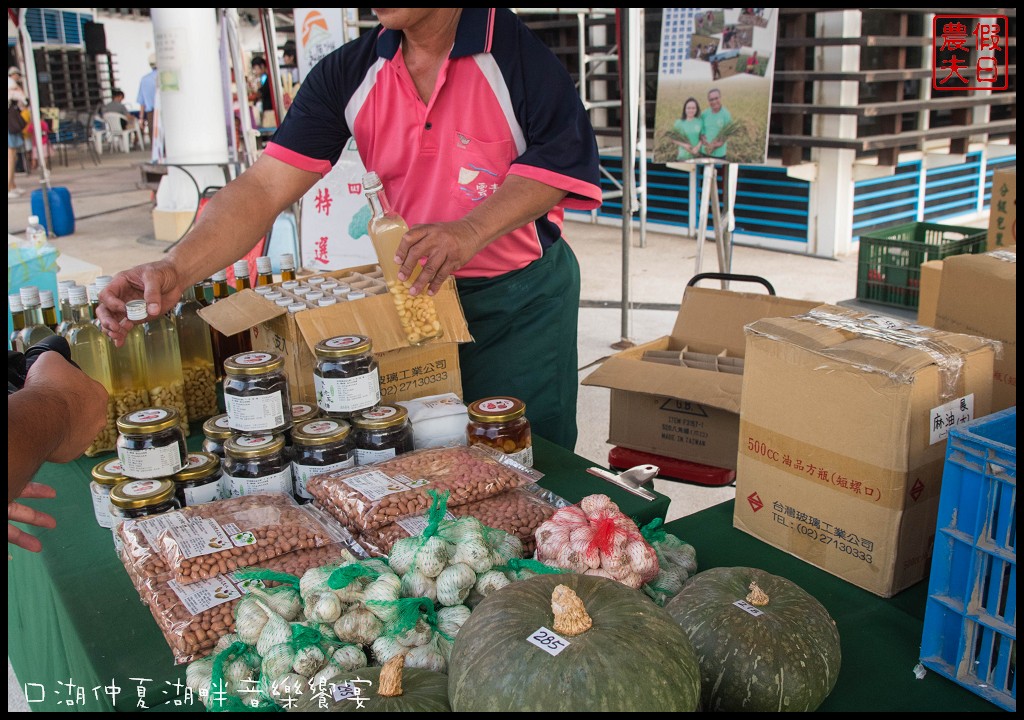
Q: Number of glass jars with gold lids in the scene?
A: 12